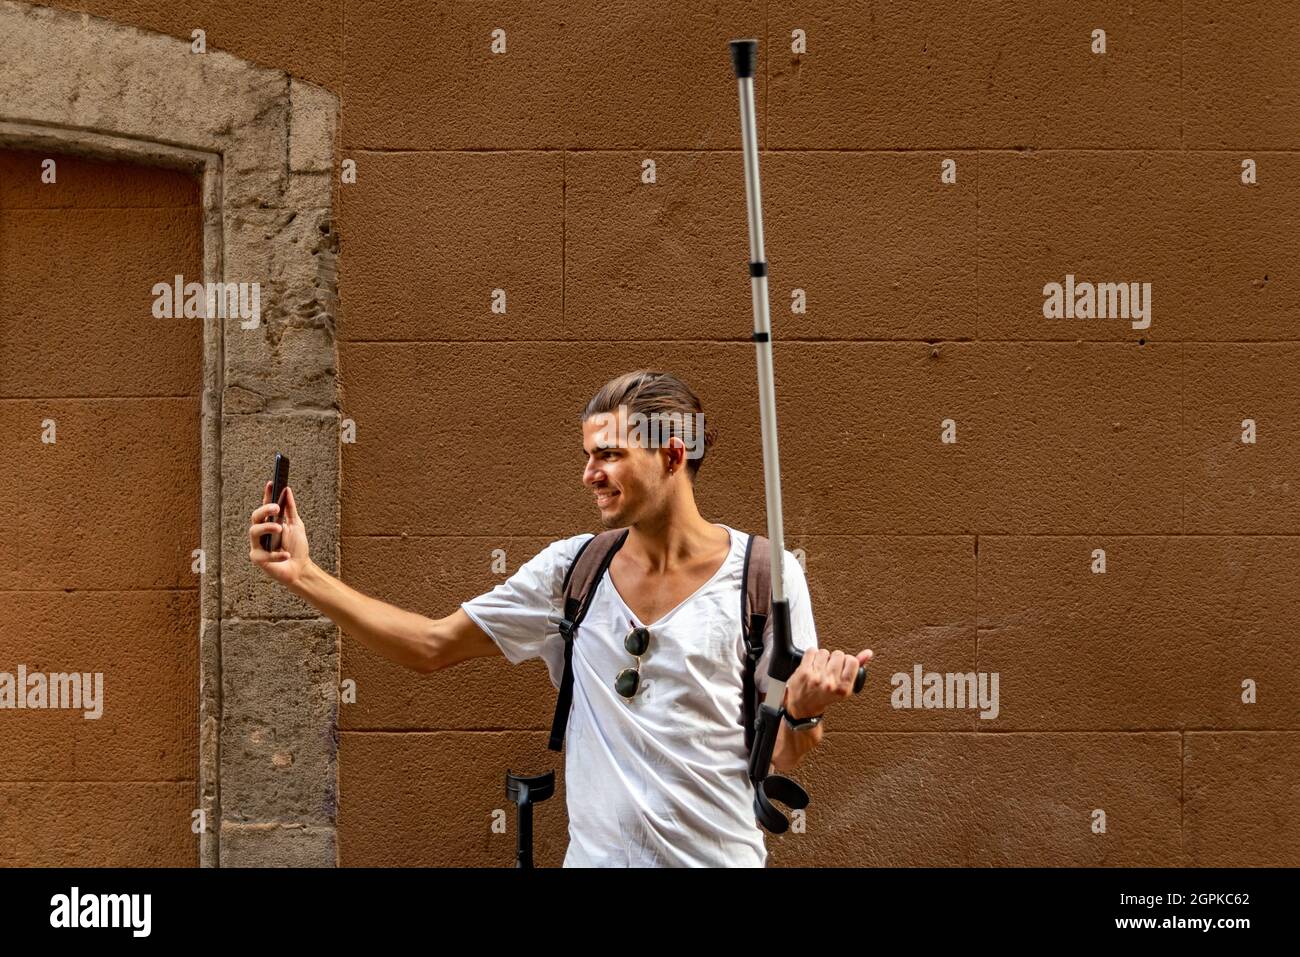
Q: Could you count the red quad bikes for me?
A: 0